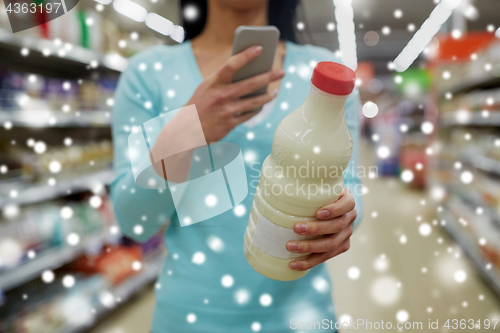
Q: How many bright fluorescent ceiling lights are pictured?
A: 3